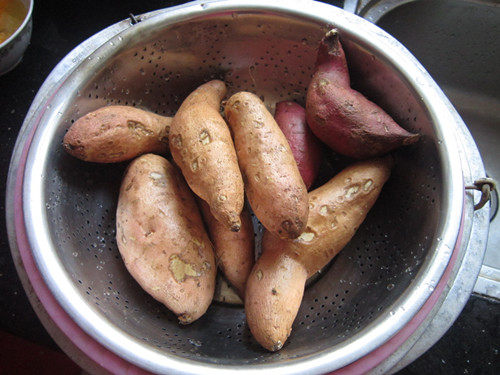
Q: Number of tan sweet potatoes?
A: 7